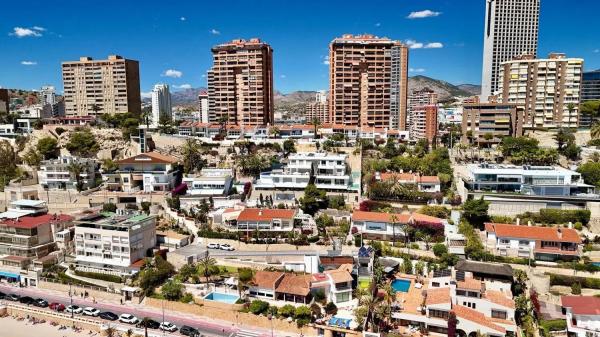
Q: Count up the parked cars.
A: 14